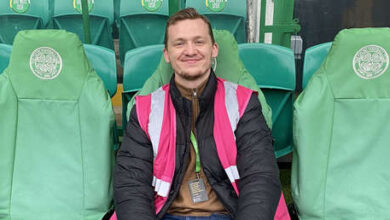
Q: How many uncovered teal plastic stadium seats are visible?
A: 9